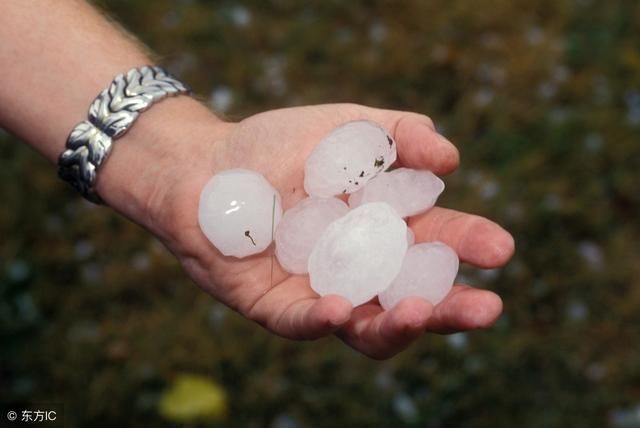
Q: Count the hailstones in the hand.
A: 6